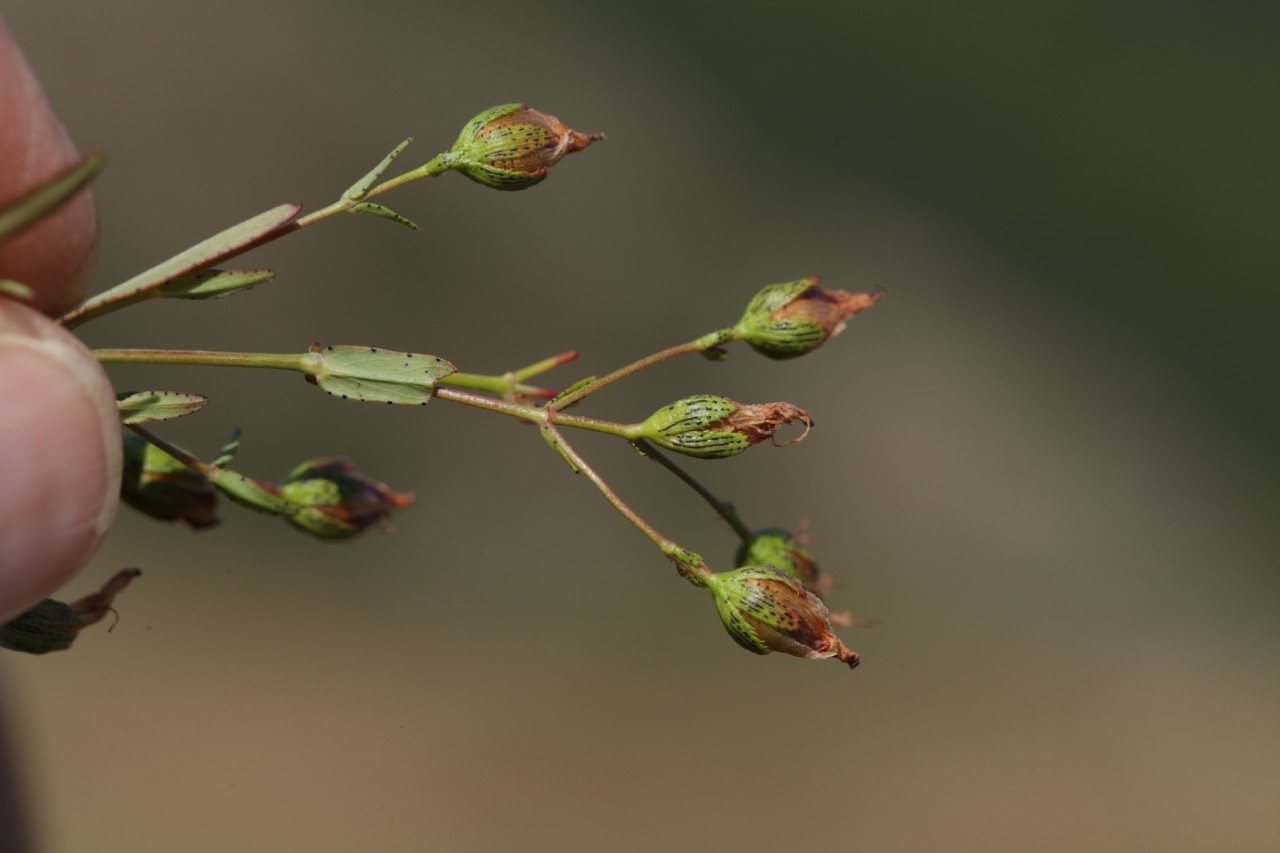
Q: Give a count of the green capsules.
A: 8